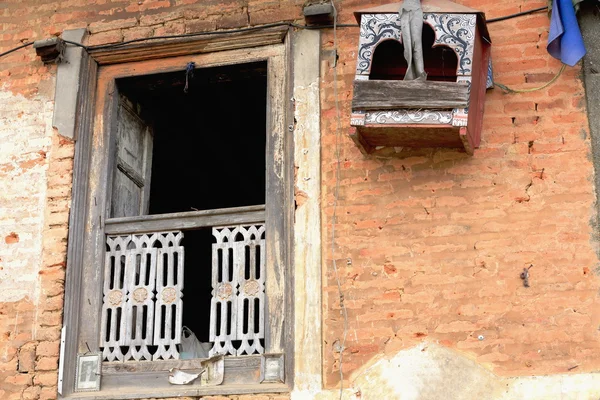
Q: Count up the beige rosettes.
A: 5